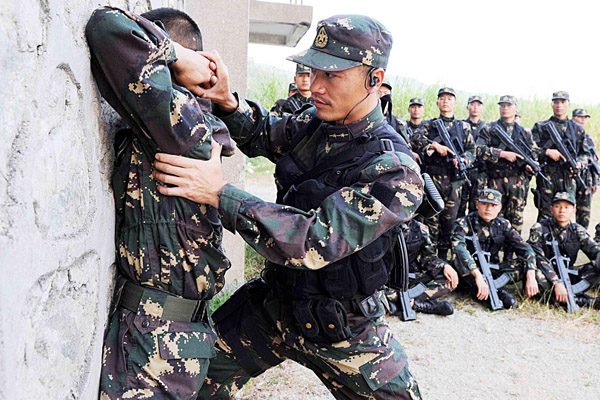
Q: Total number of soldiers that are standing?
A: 12